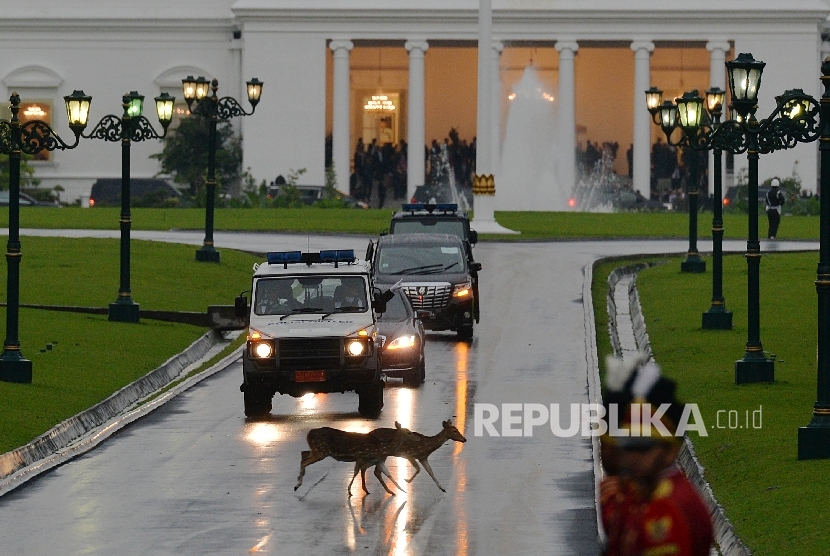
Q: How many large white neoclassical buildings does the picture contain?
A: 1